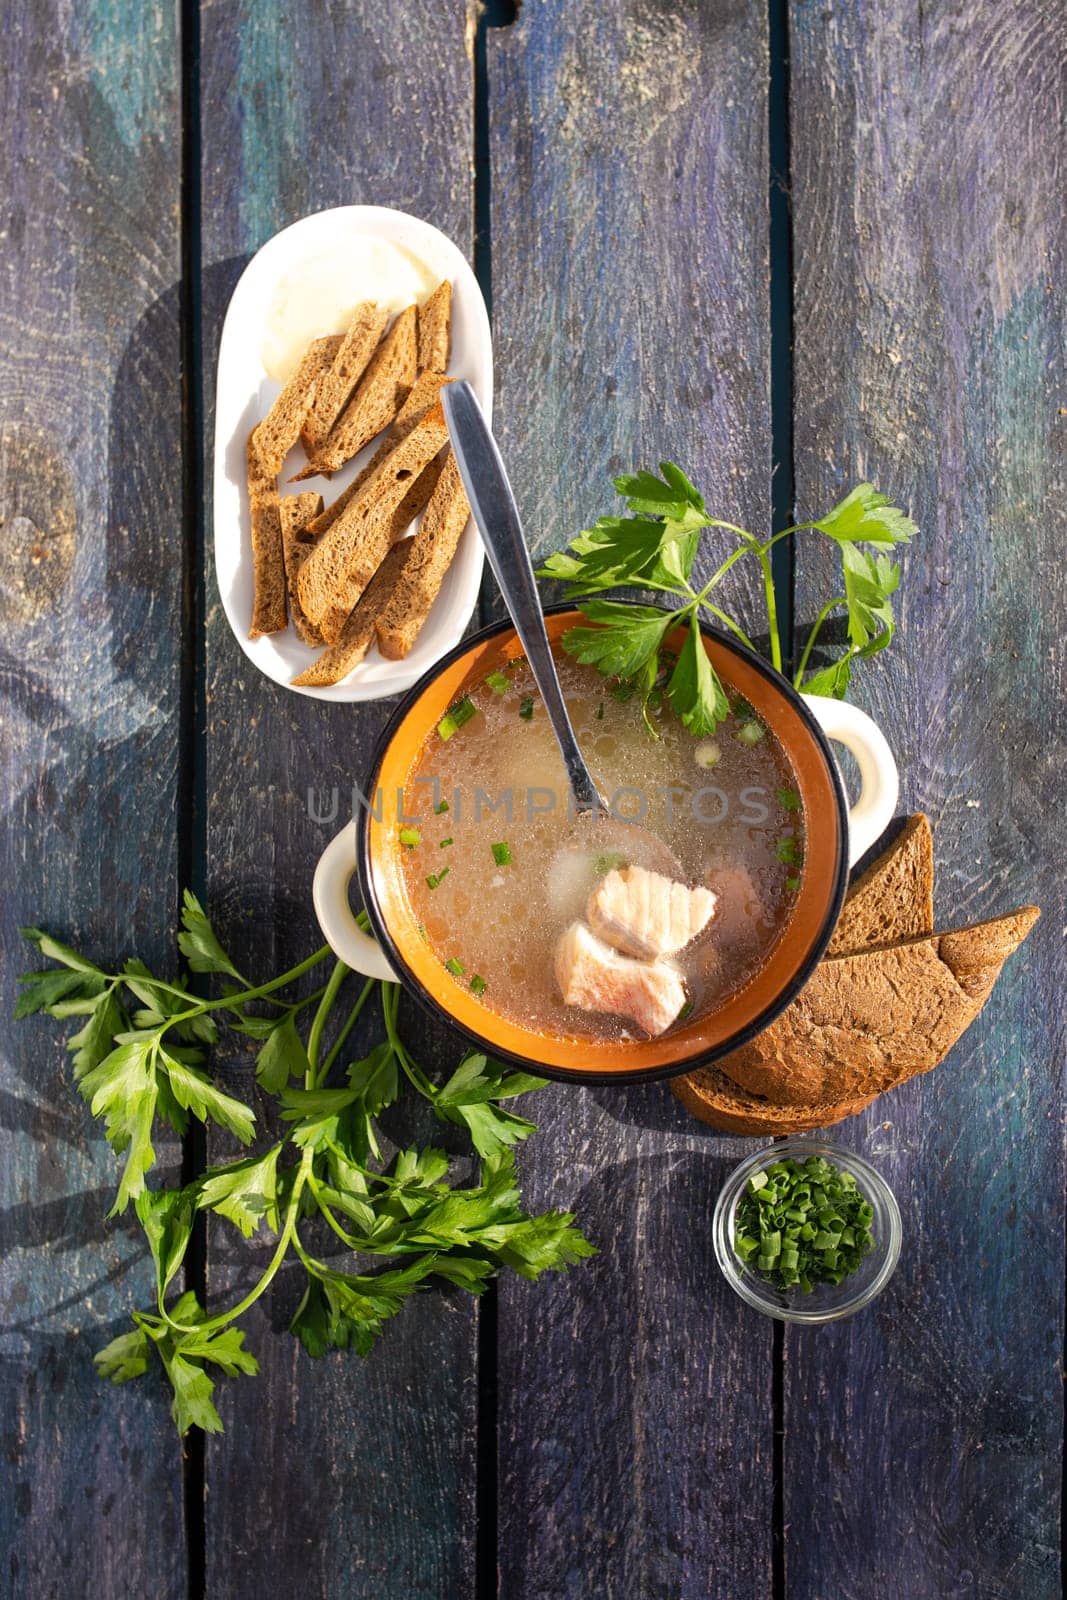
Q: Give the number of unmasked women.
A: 0